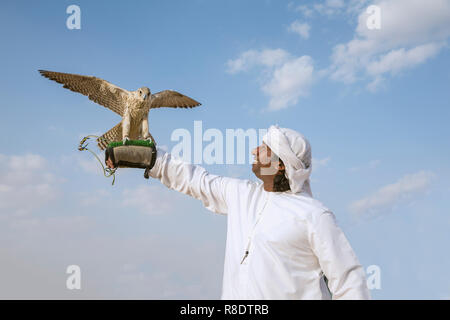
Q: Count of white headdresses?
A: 1